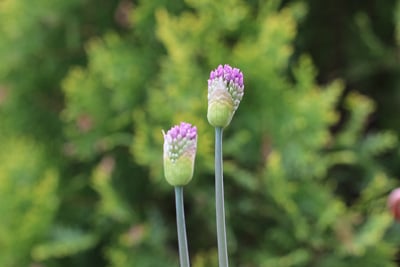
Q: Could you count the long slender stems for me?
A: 2